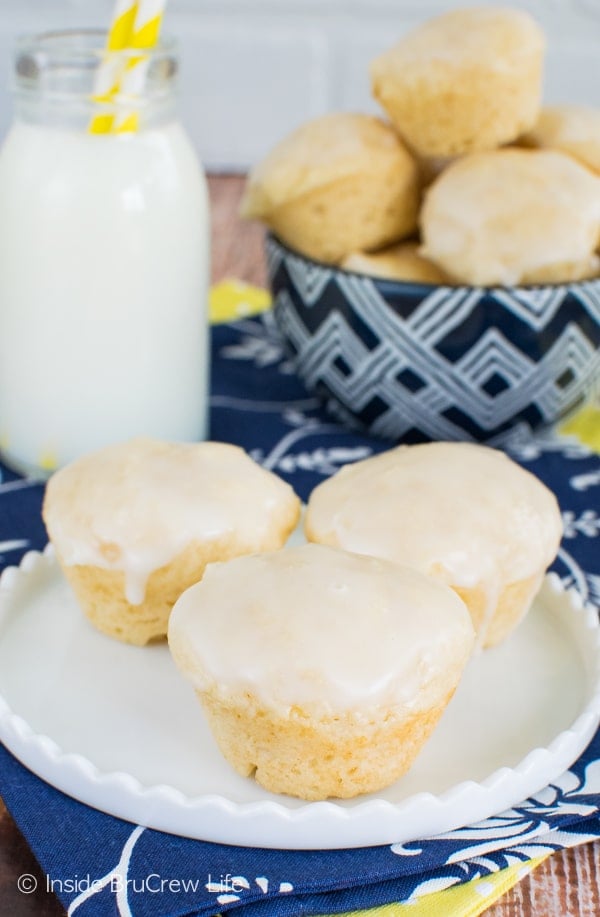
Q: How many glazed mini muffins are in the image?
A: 8